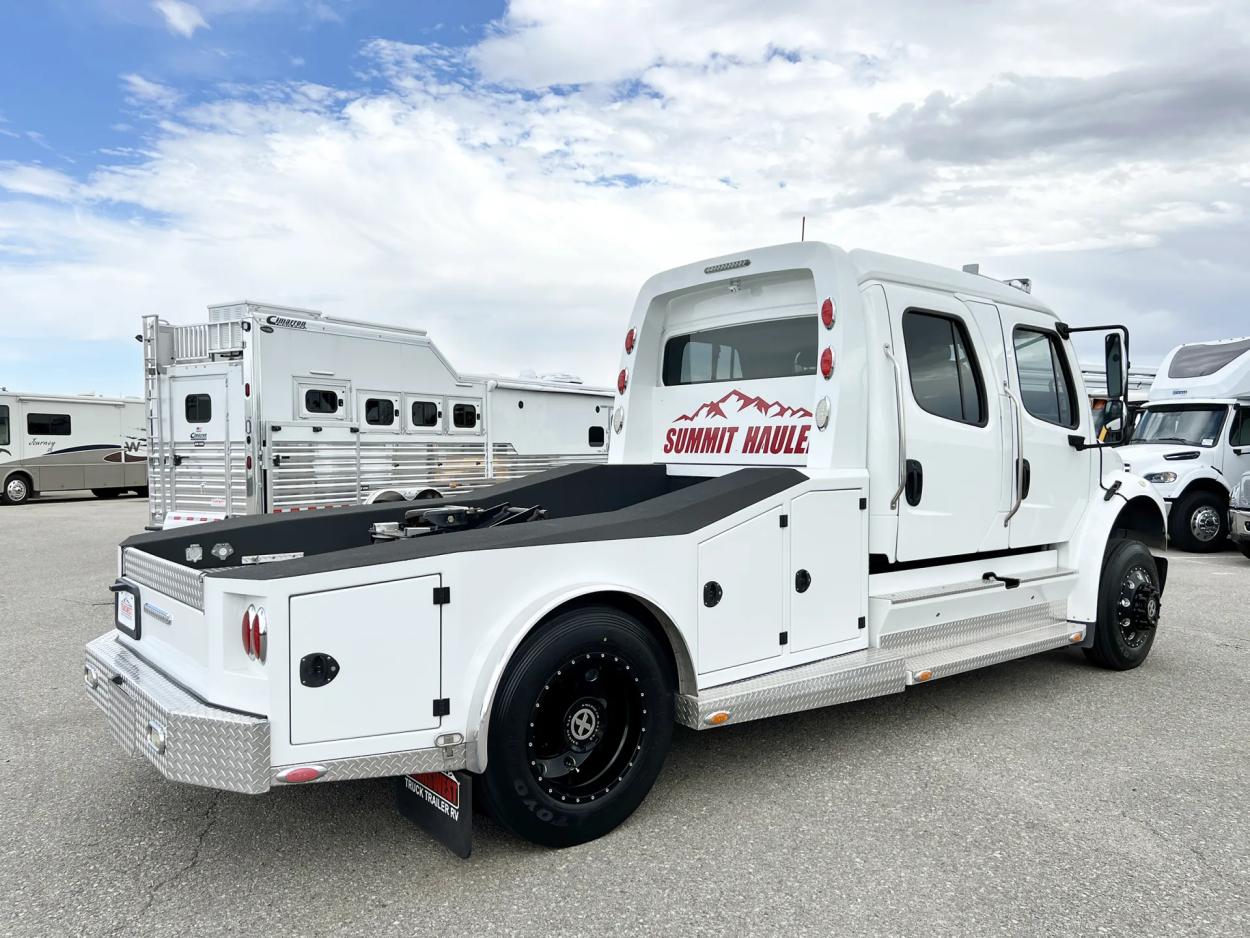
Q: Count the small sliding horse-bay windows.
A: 4